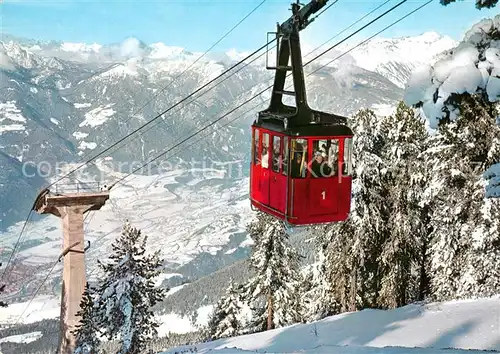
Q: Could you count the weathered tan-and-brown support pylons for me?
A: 1